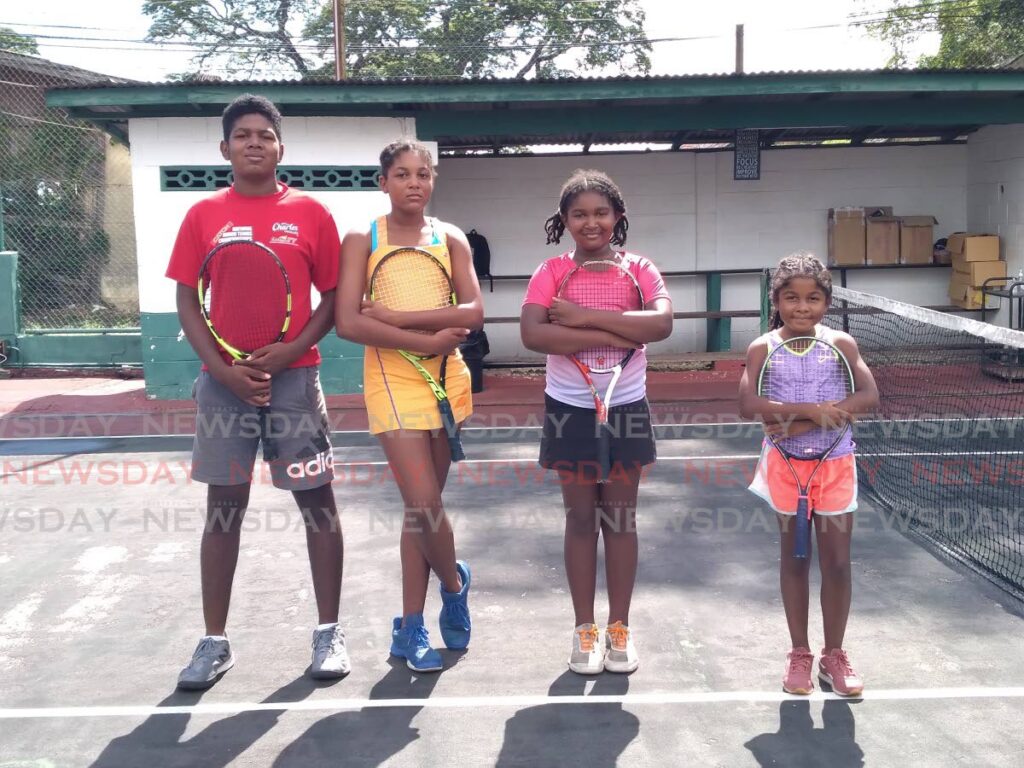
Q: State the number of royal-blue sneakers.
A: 2